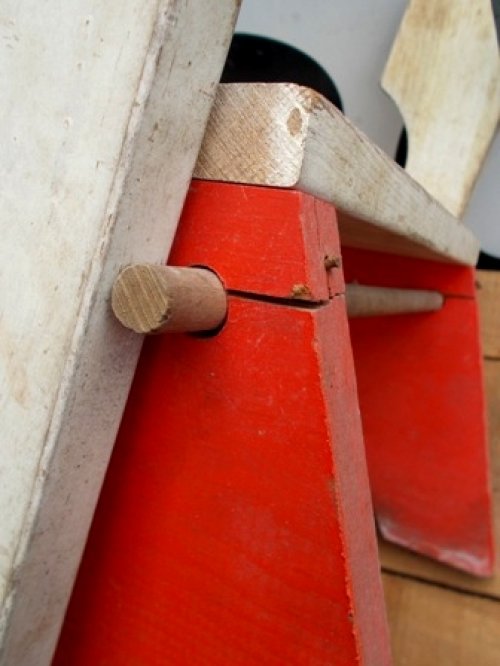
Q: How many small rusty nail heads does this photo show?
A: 2